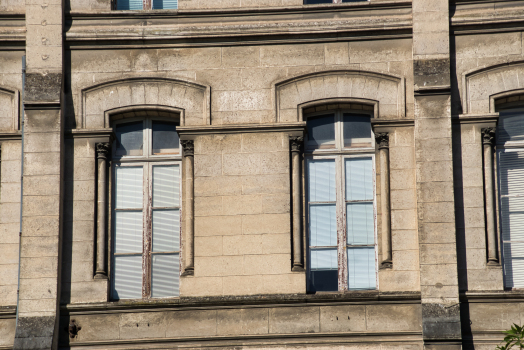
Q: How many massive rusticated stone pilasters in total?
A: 2